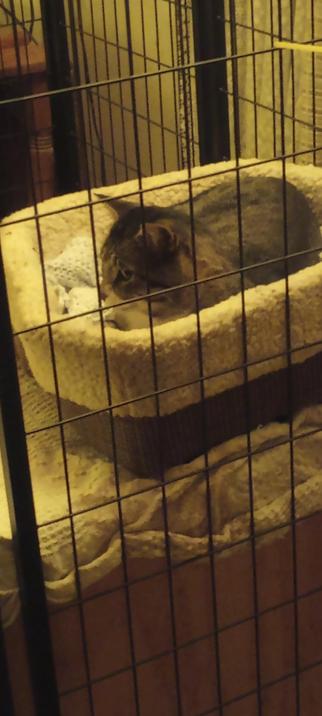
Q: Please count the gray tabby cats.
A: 1